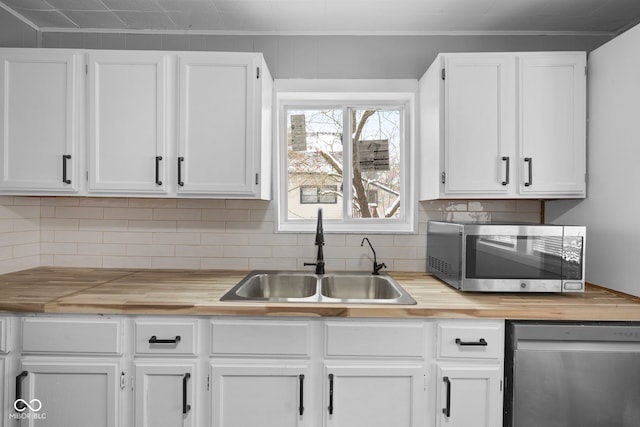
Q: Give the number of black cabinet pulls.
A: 12